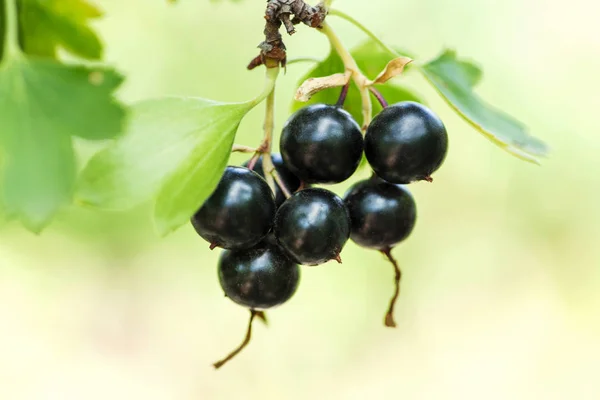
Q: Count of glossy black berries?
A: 7